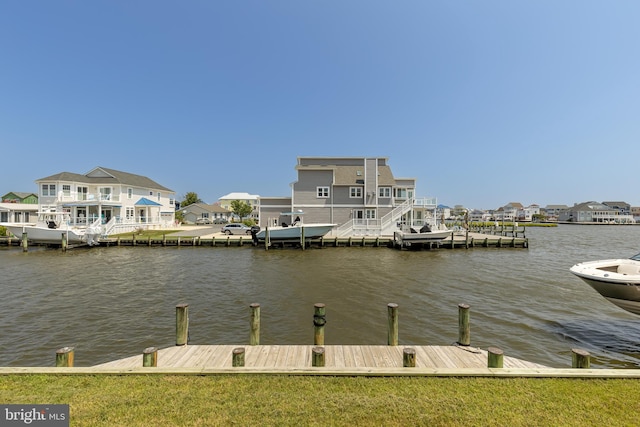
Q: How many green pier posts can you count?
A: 12